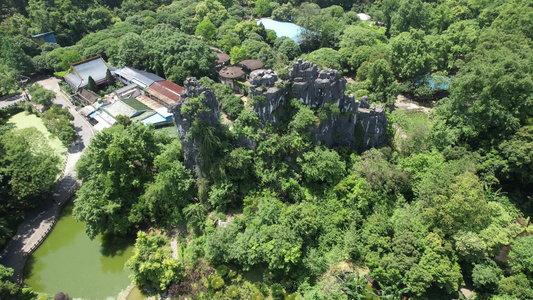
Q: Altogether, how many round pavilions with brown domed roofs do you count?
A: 3